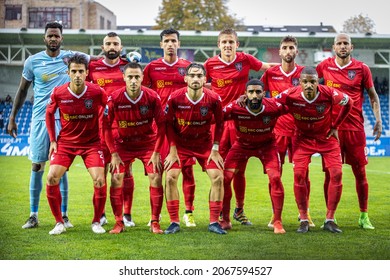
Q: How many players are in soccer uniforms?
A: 11